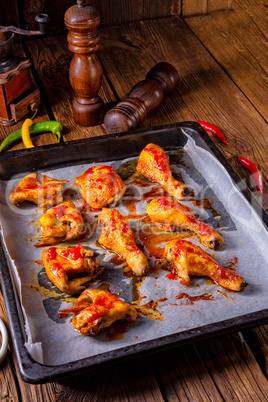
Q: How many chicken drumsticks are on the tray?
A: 4